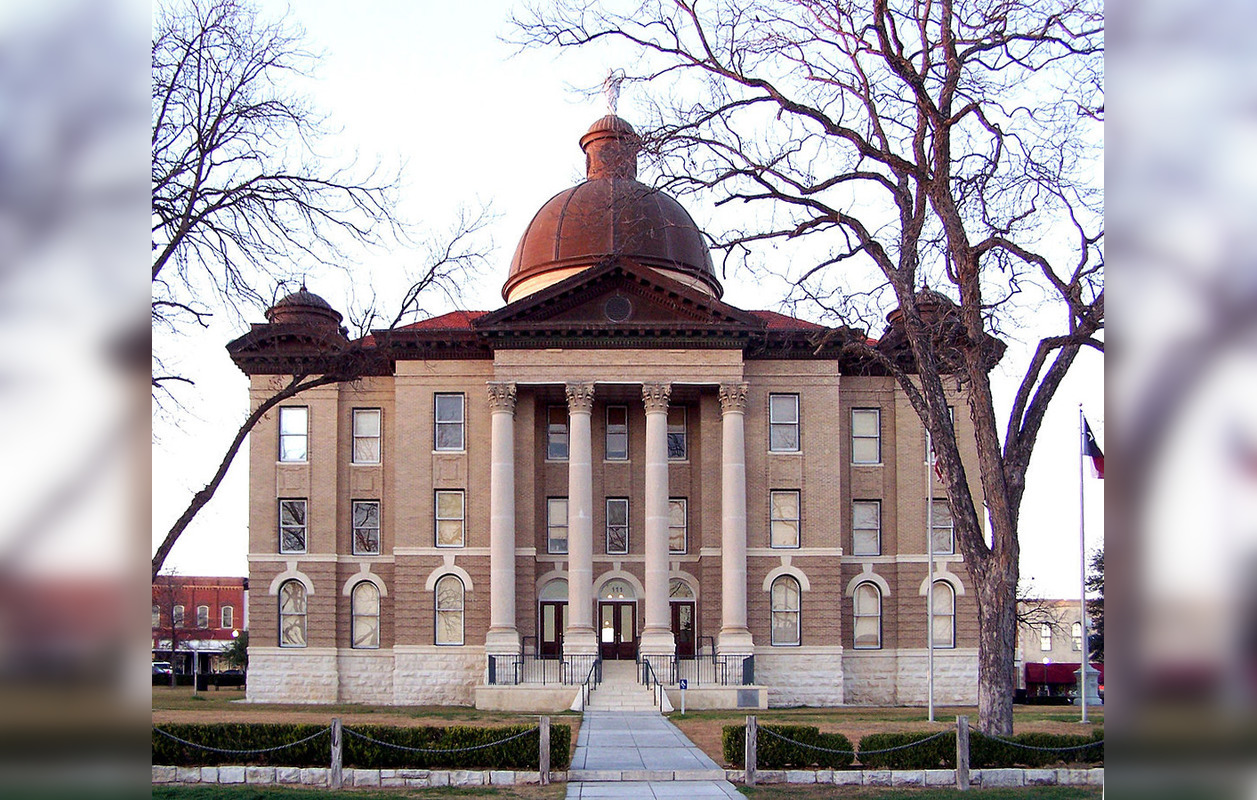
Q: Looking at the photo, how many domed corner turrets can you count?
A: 2